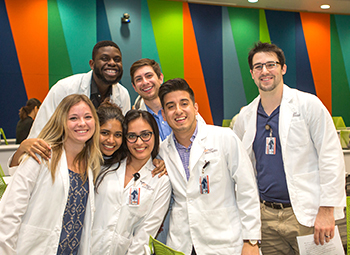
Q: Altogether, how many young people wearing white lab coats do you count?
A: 7